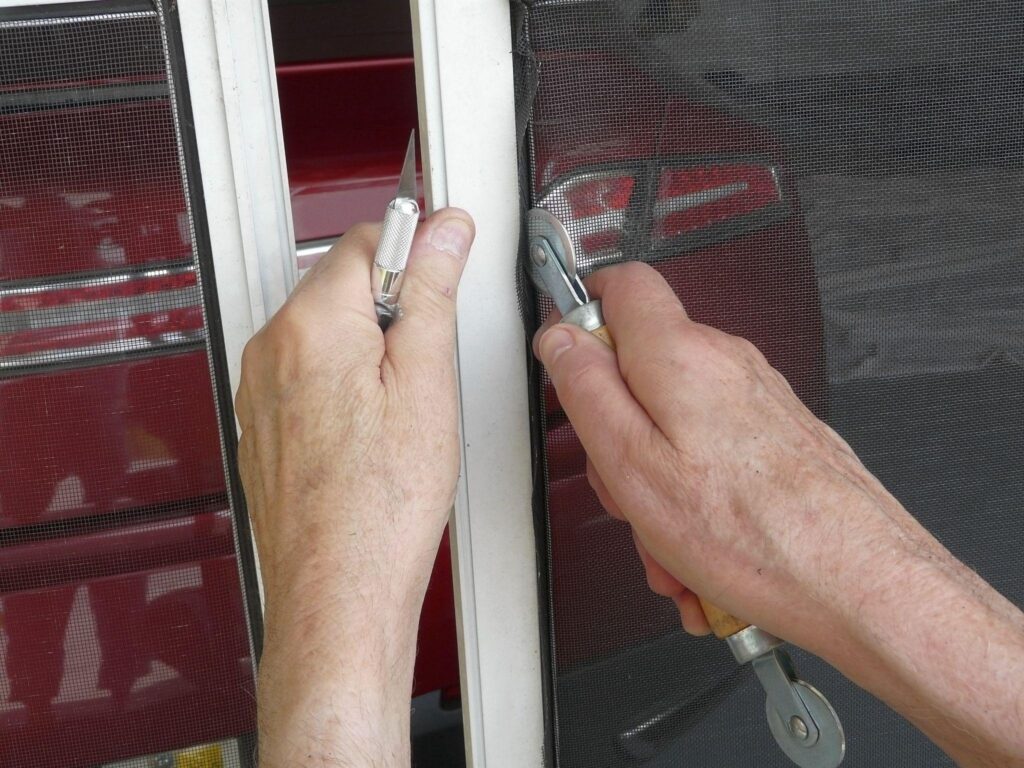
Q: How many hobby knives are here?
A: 1